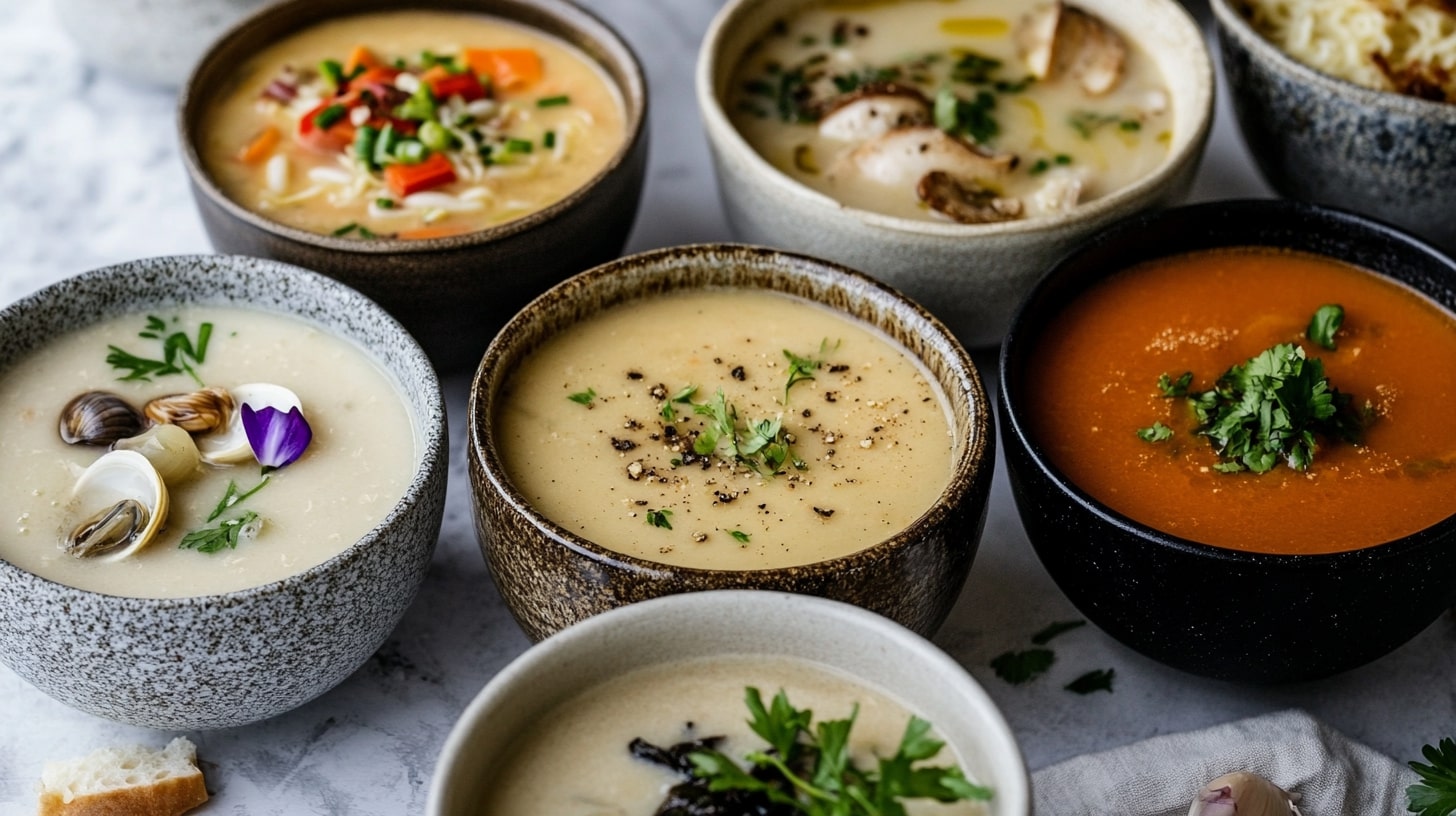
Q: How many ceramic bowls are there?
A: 7